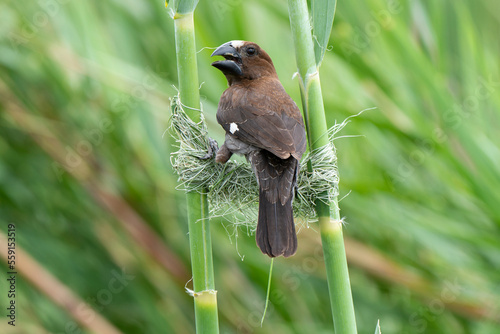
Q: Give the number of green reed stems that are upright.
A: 2